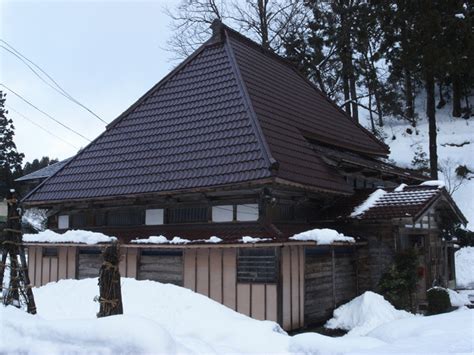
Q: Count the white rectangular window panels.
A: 4